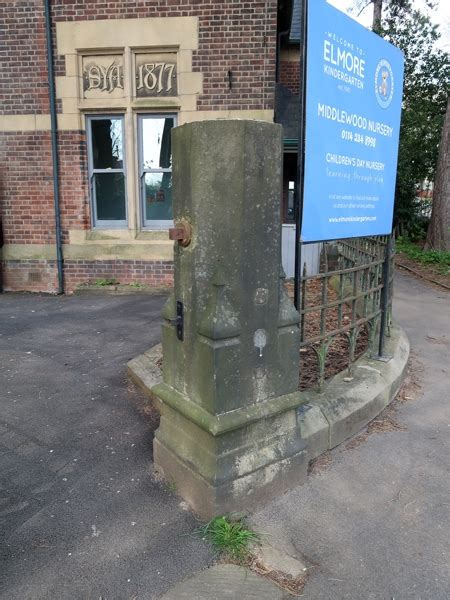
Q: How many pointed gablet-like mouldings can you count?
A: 3